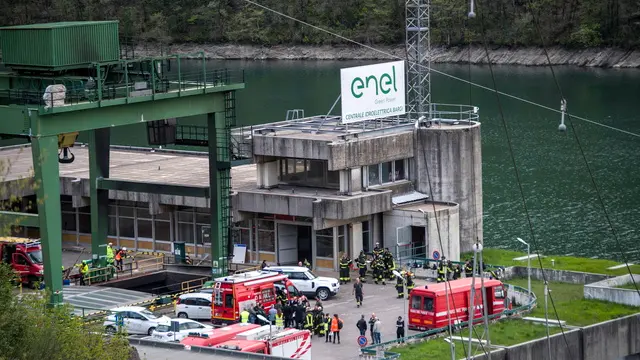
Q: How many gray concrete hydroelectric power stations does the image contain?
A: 1